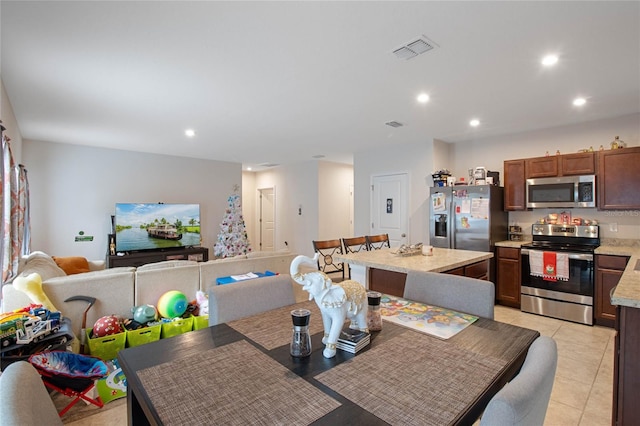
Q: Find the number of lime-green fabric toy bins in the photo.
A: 4